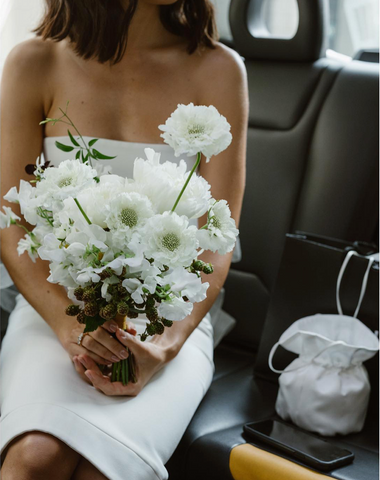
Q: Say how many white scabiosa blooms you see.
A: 5